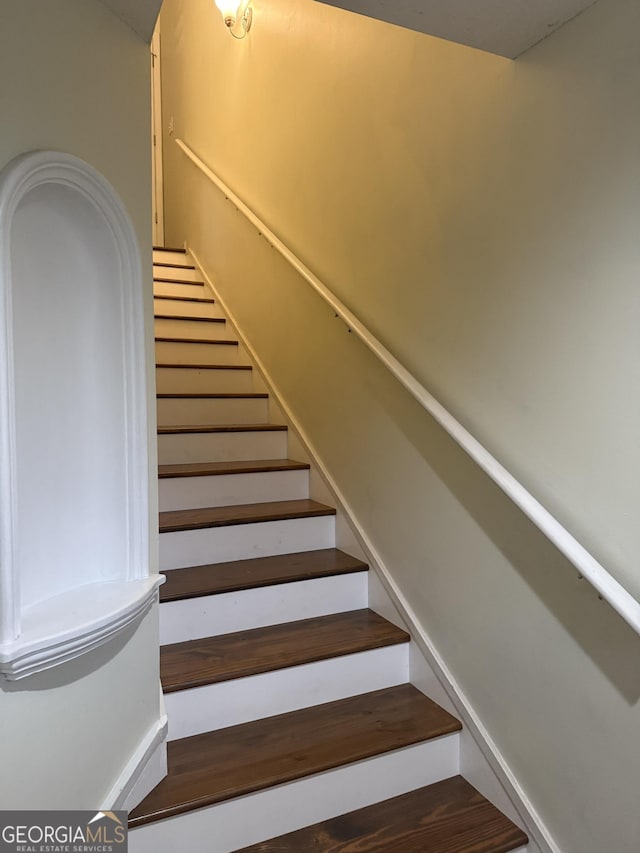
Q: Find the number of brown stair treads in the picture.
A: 15